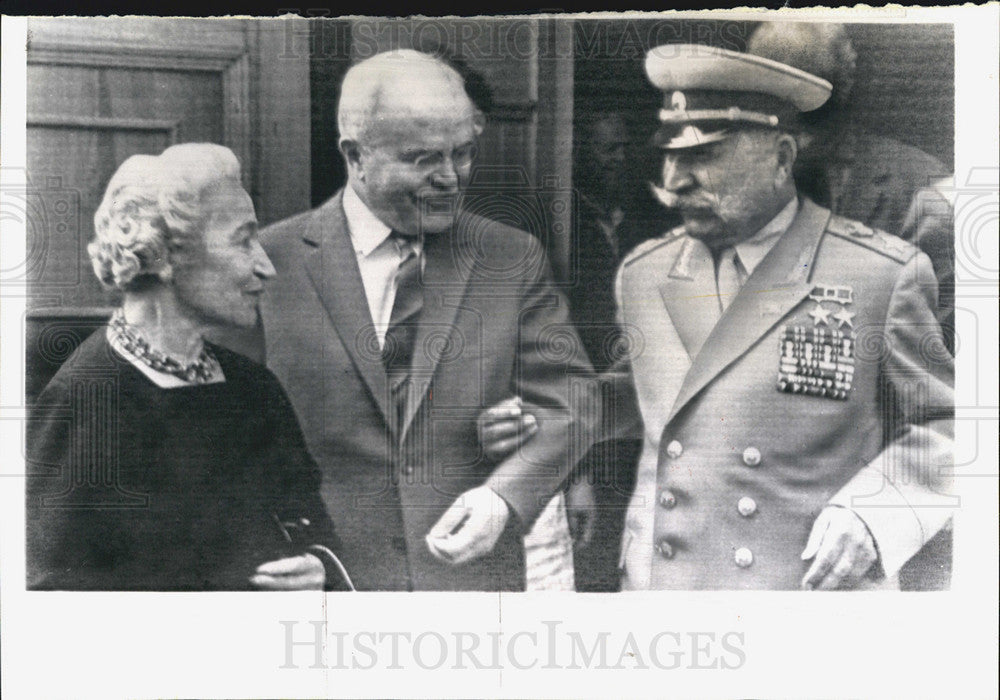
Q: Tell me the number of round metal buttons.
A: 6